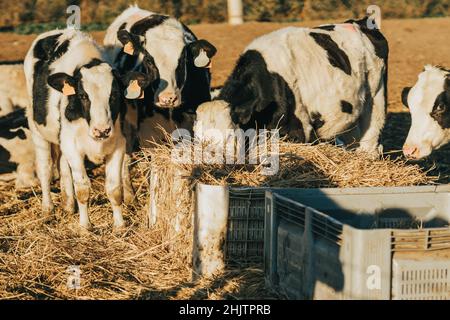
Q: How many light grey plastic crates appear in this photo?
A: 2